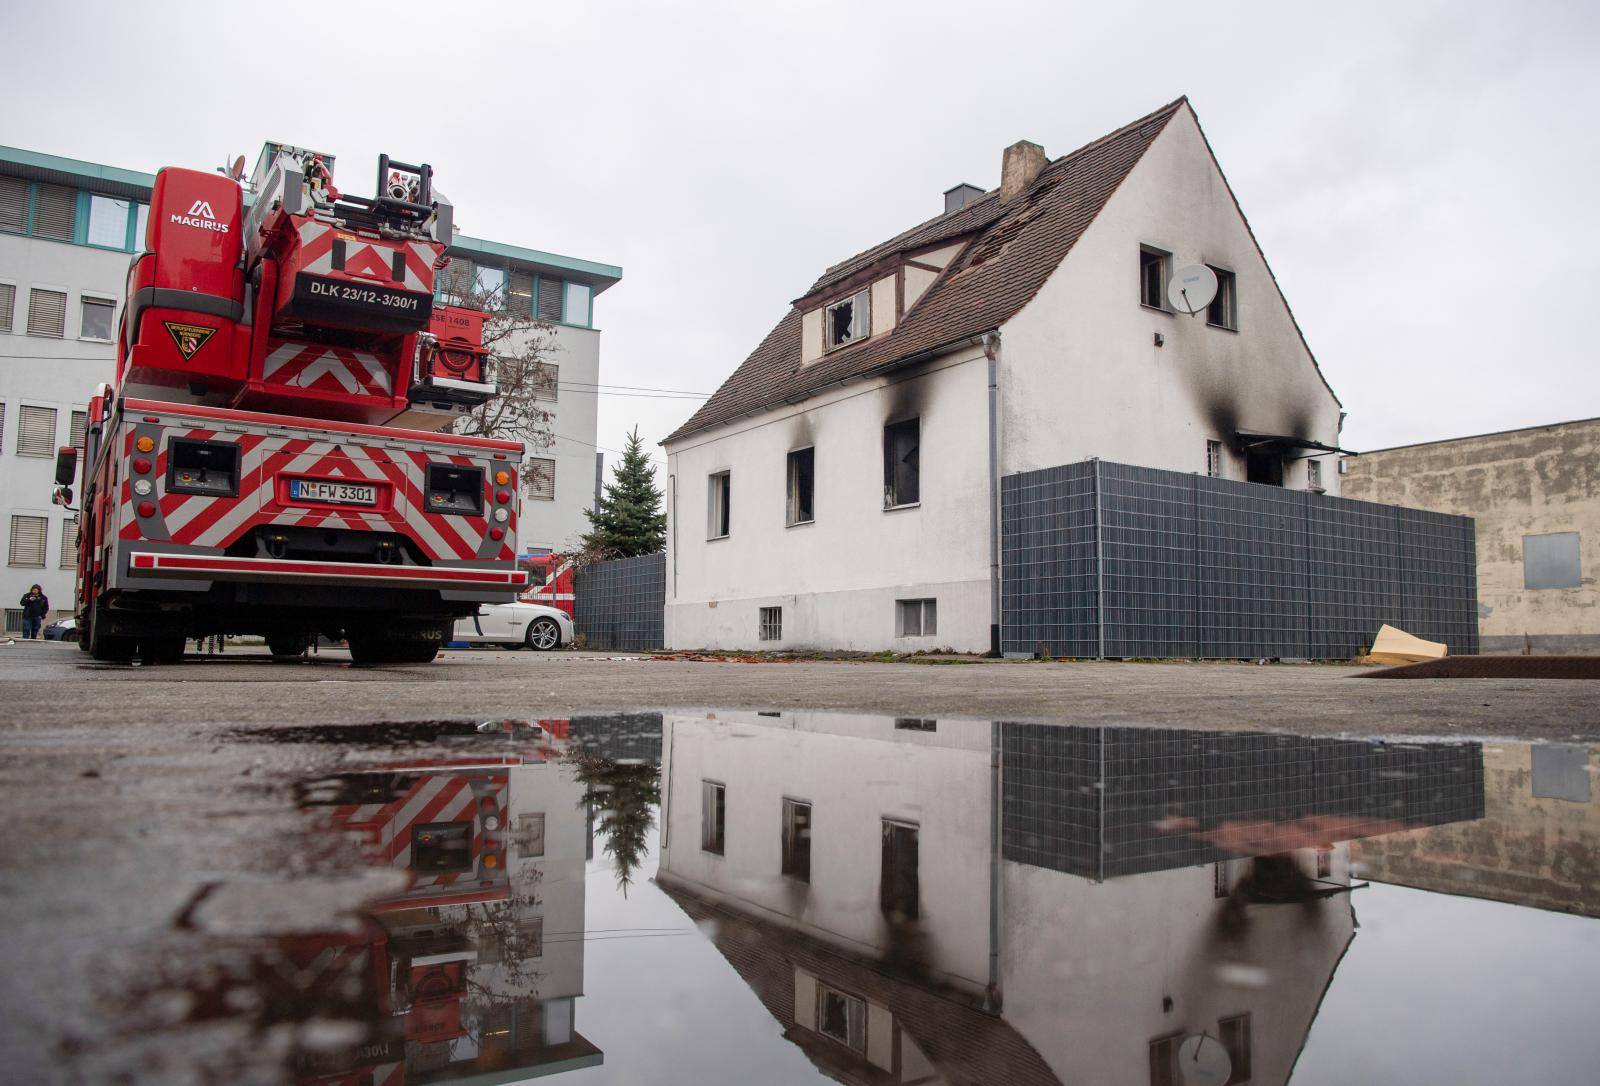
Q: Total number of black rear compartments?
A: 2